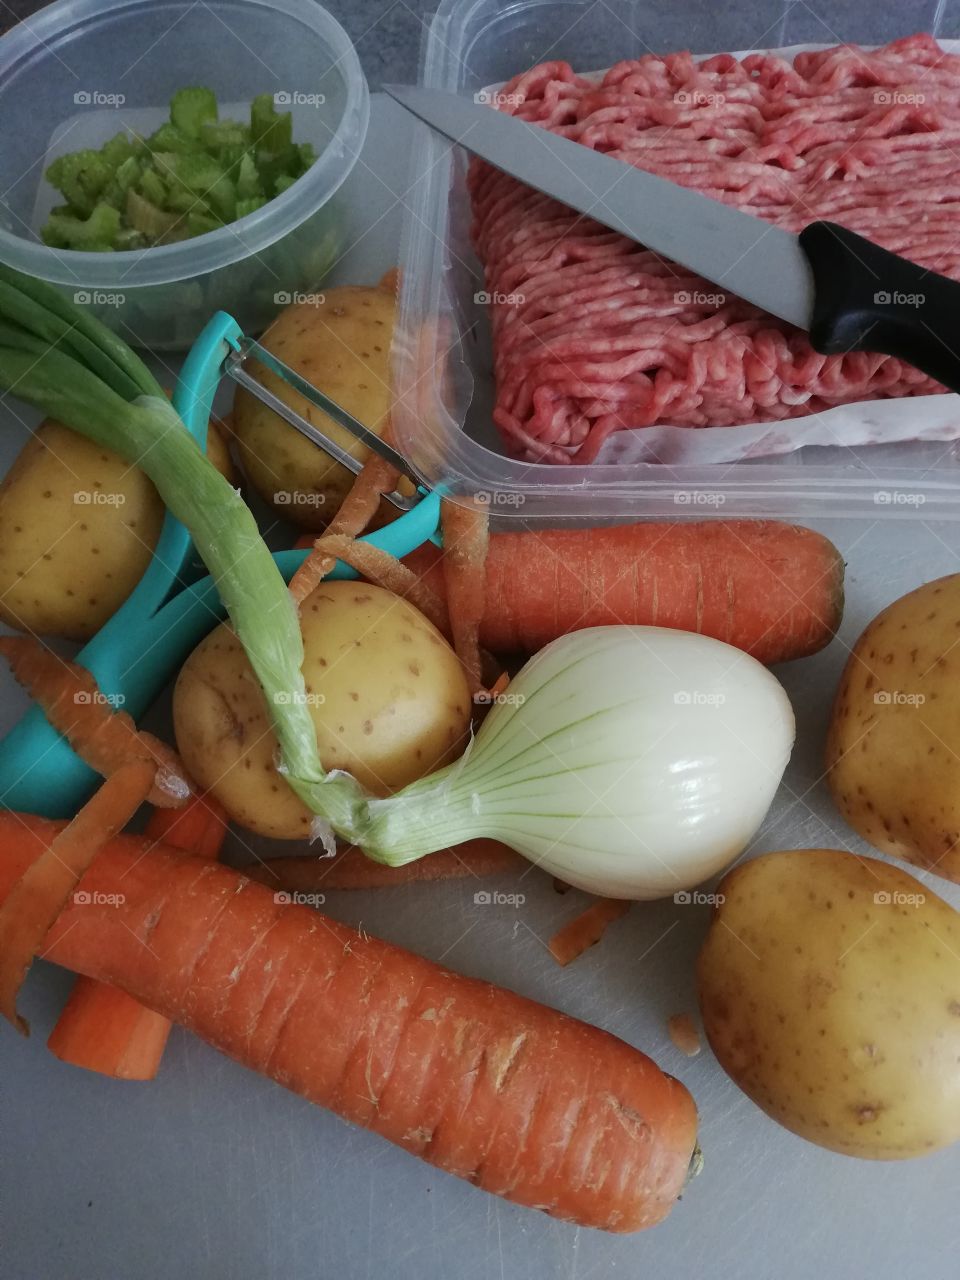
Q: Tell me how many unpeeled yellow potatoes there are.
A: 5